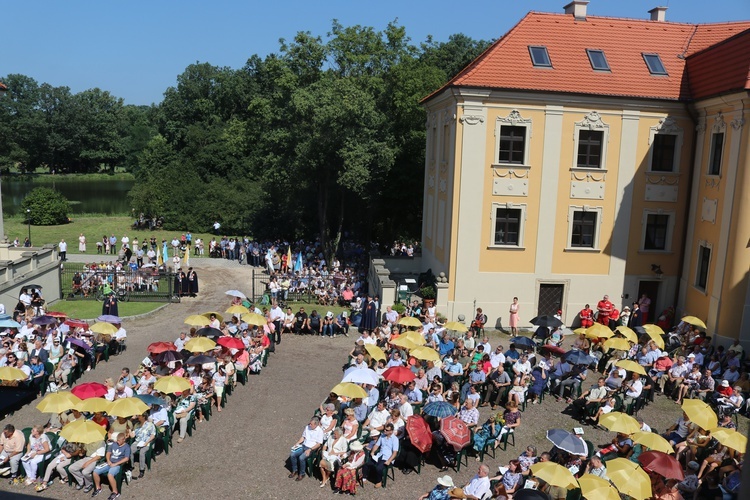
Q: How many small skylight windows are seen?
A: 3